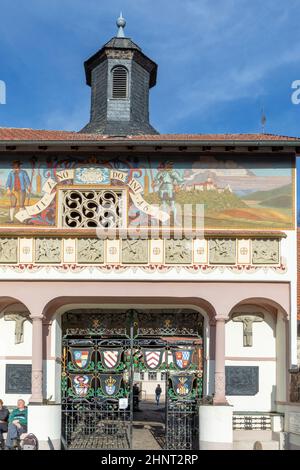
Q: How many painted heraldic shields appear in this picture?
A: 7